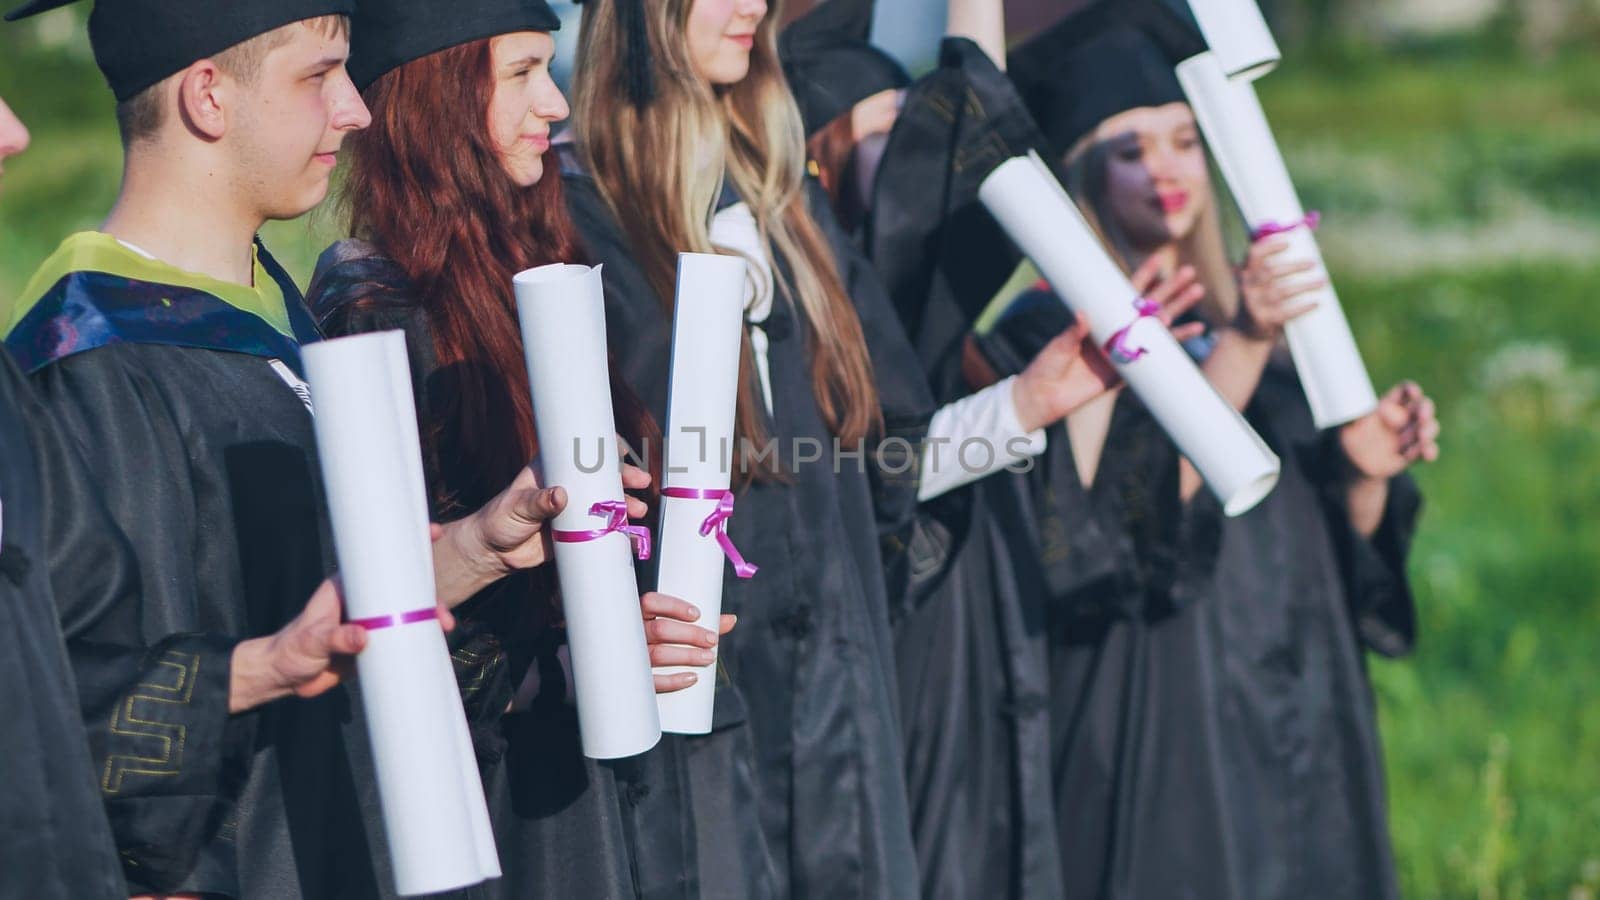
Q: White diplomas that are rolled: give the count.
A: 6